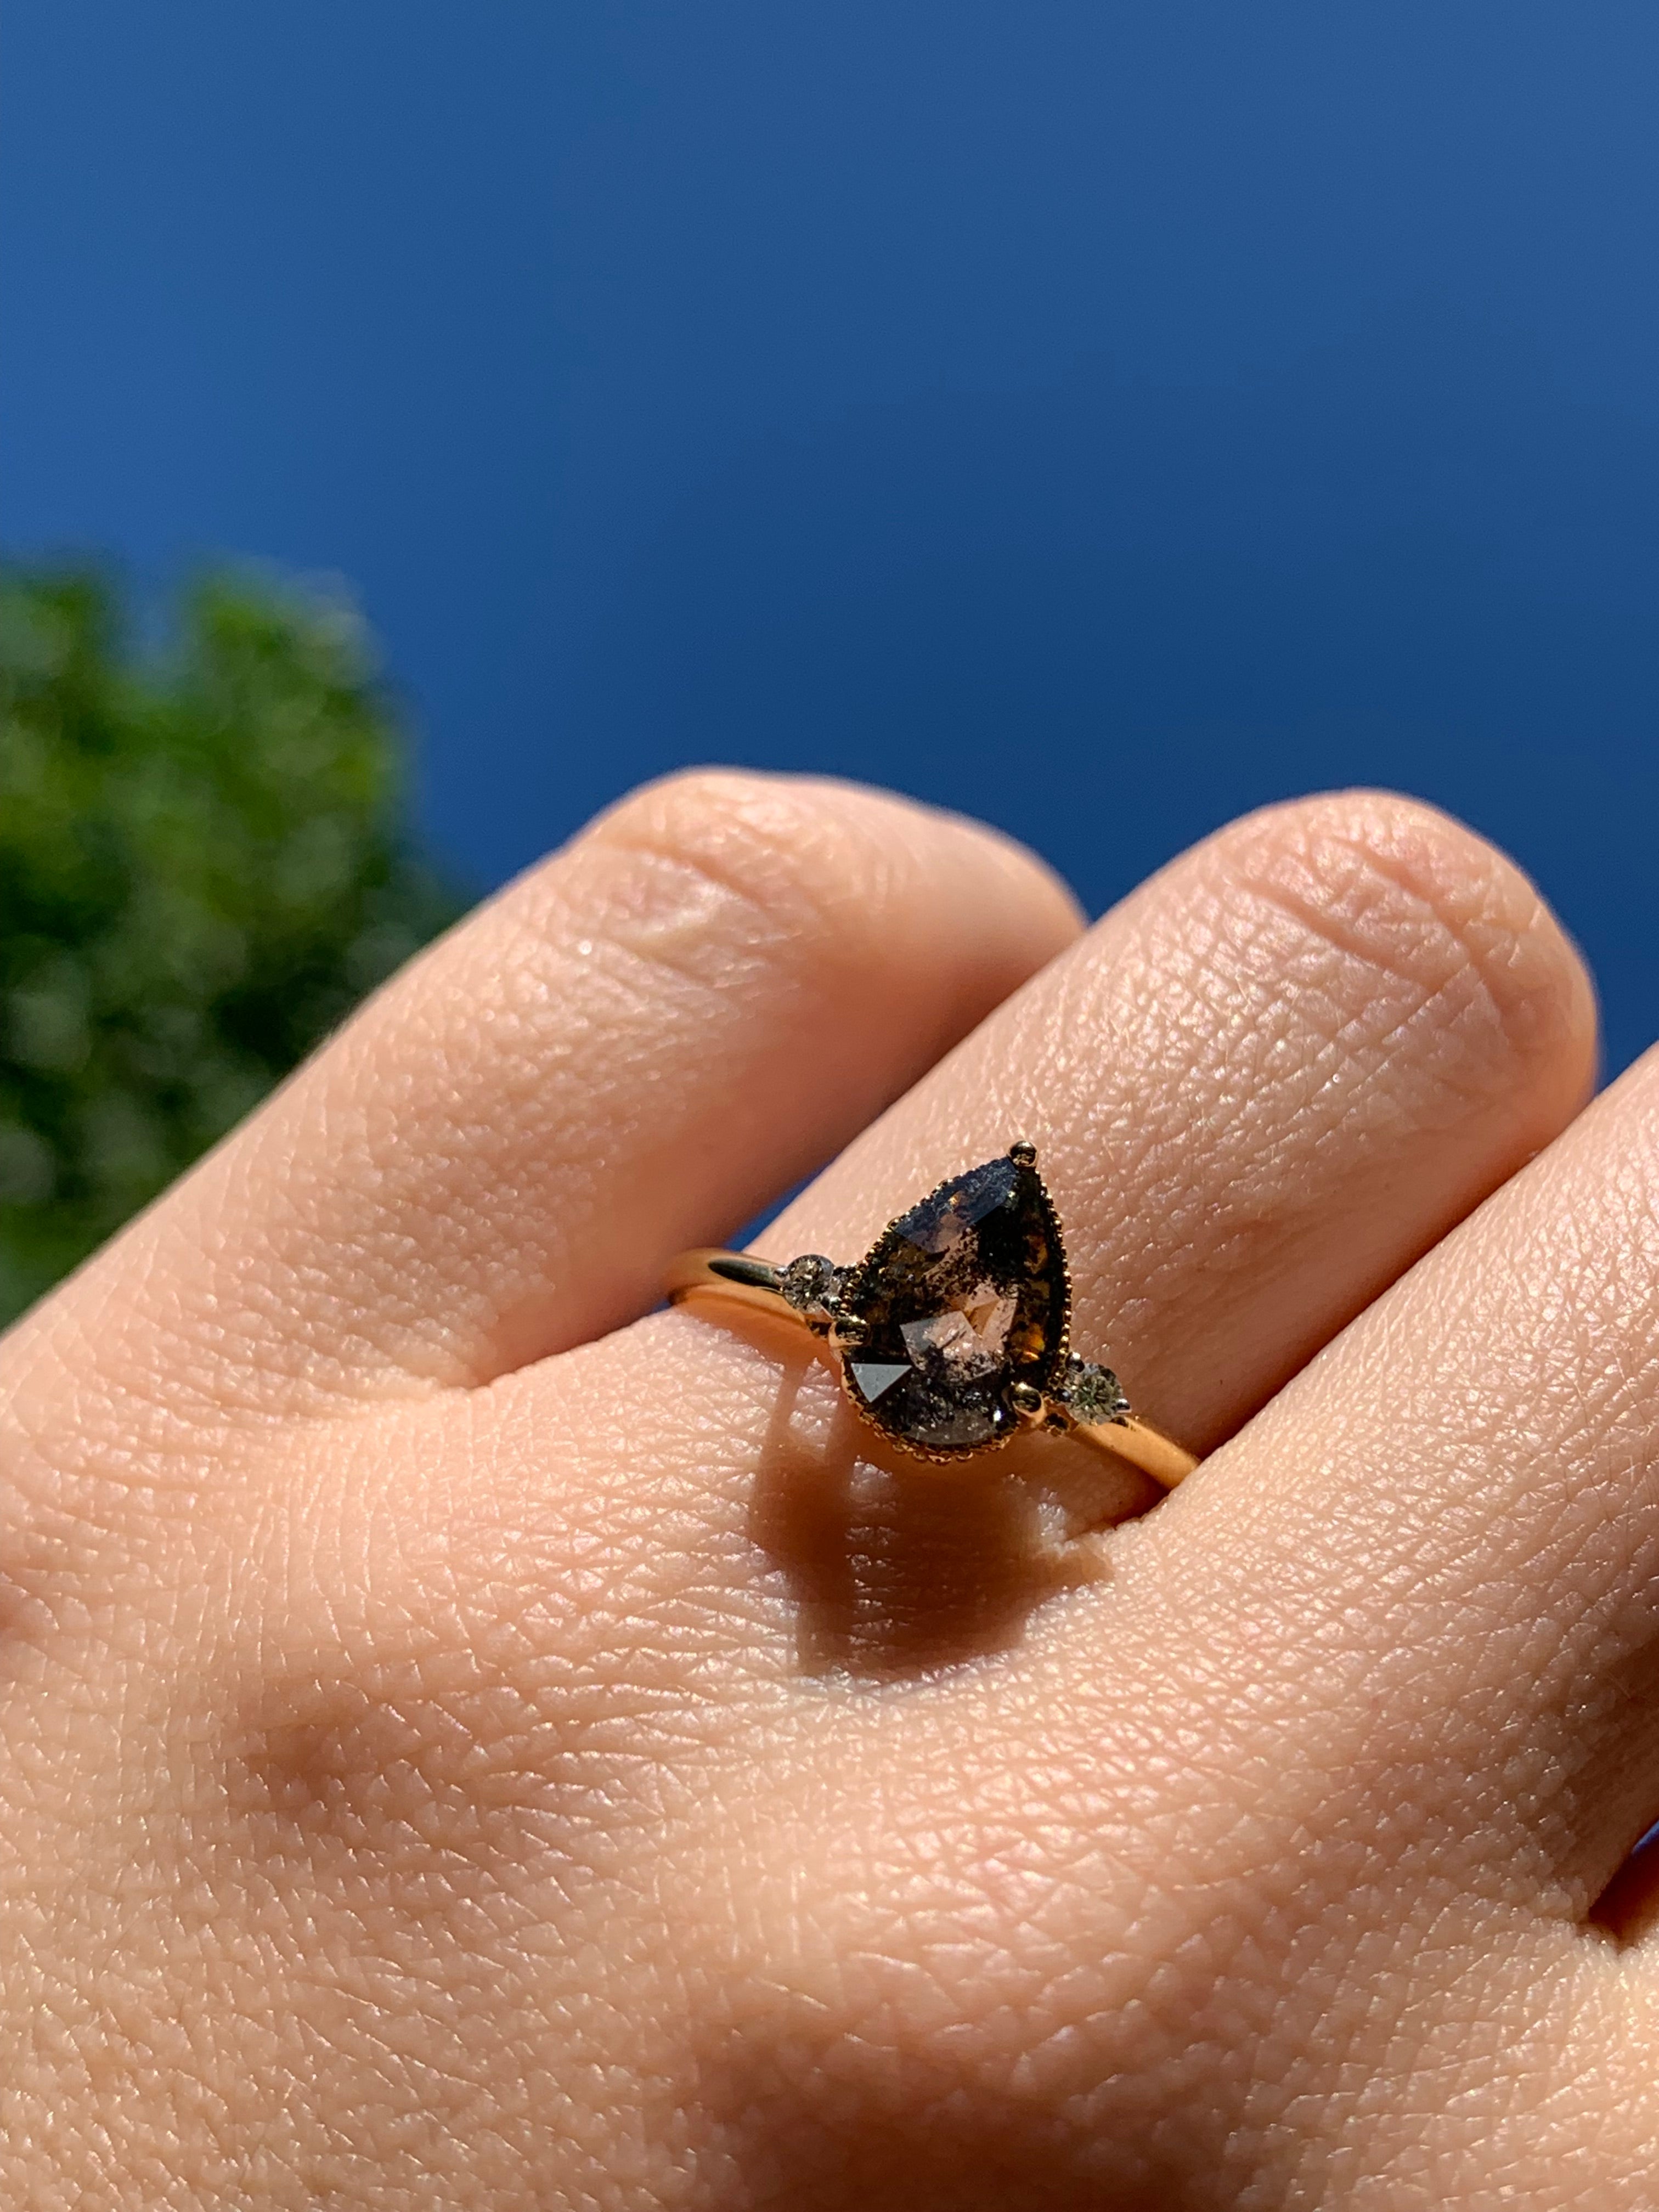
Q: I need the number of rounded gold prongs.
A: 3